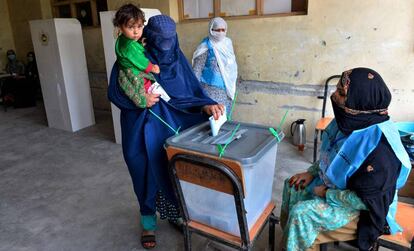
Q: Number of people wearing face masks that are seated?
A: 2